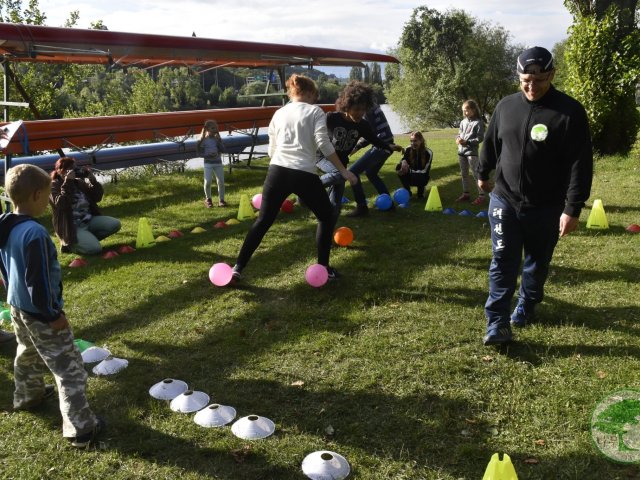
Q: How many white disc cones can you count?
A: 7